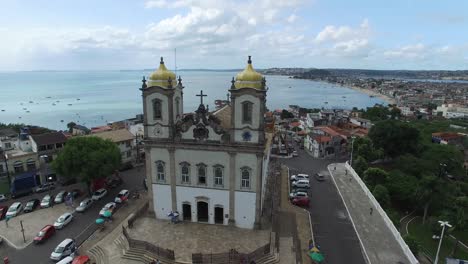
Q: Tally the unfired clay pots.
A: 0